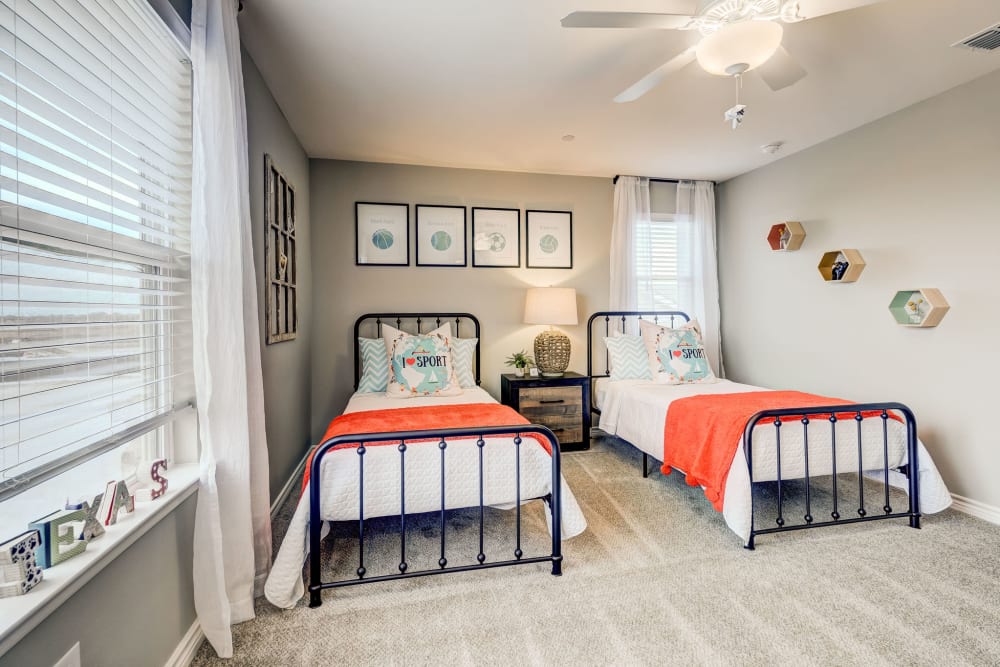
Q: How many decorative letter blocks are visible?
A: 5